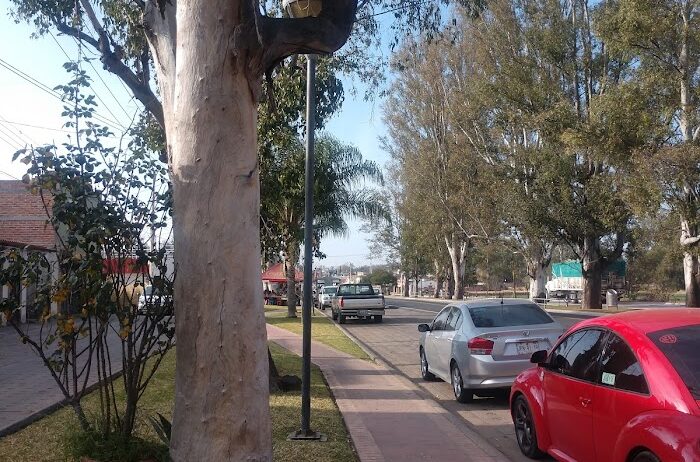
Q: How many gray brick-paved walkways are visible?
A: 1